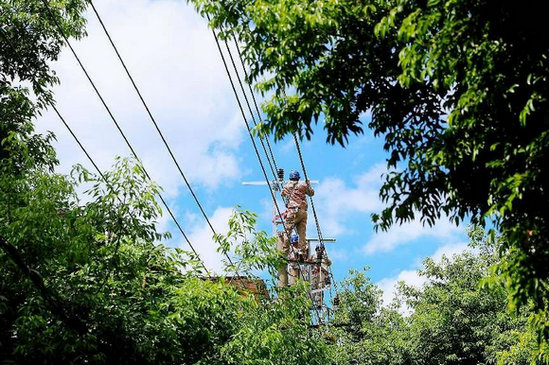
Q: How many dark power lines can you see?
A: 7